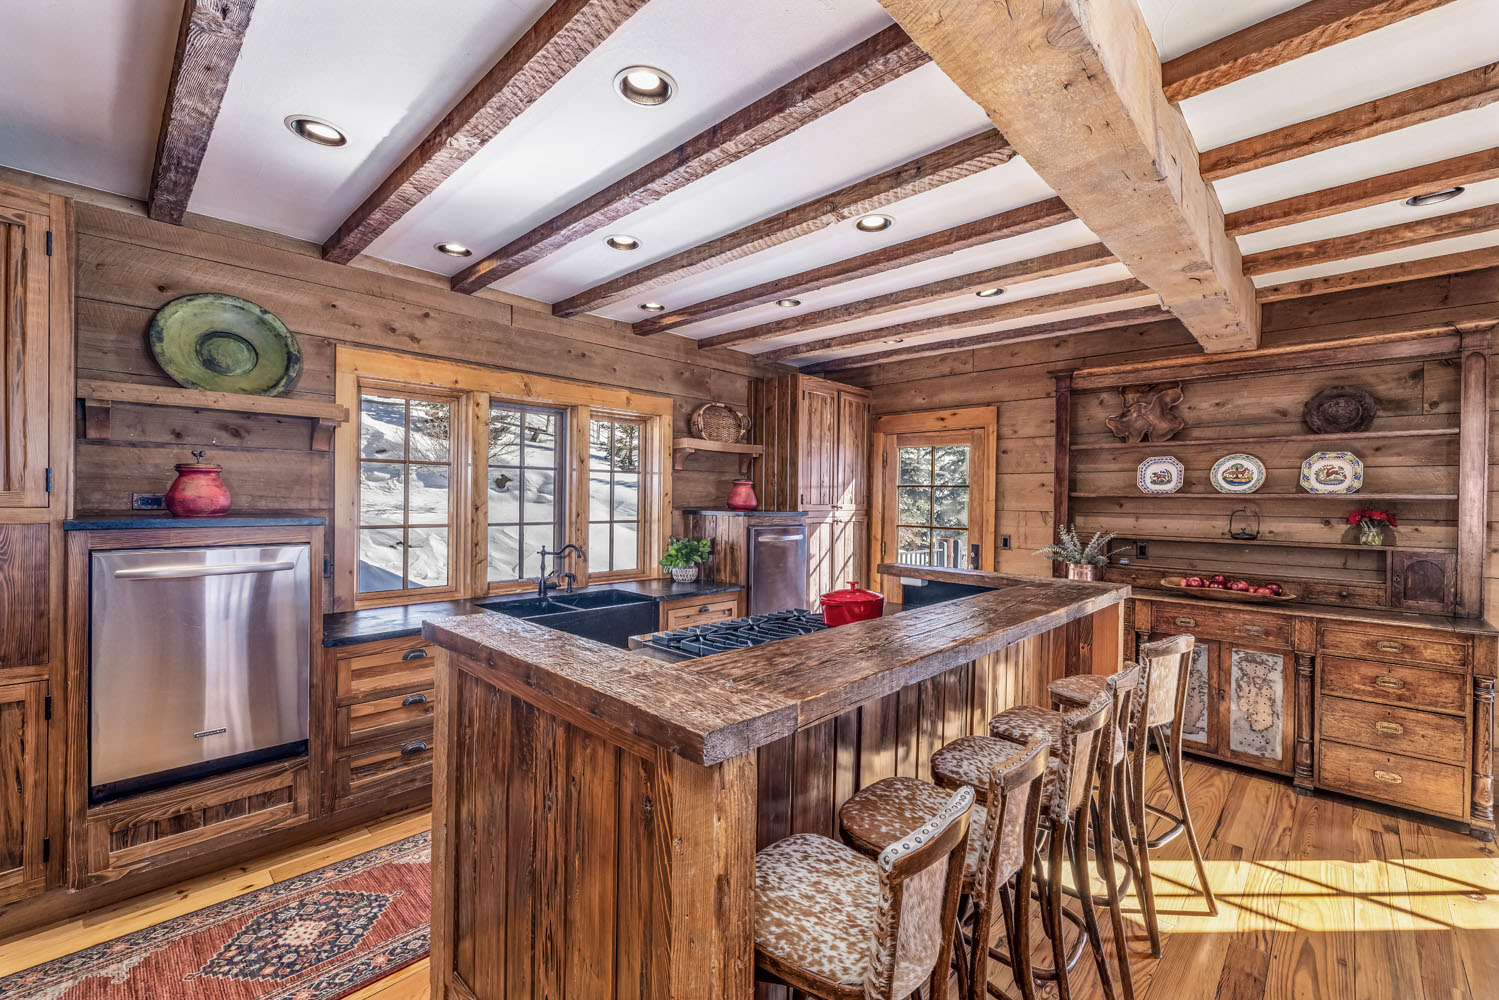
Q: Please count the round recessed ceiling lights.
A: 10